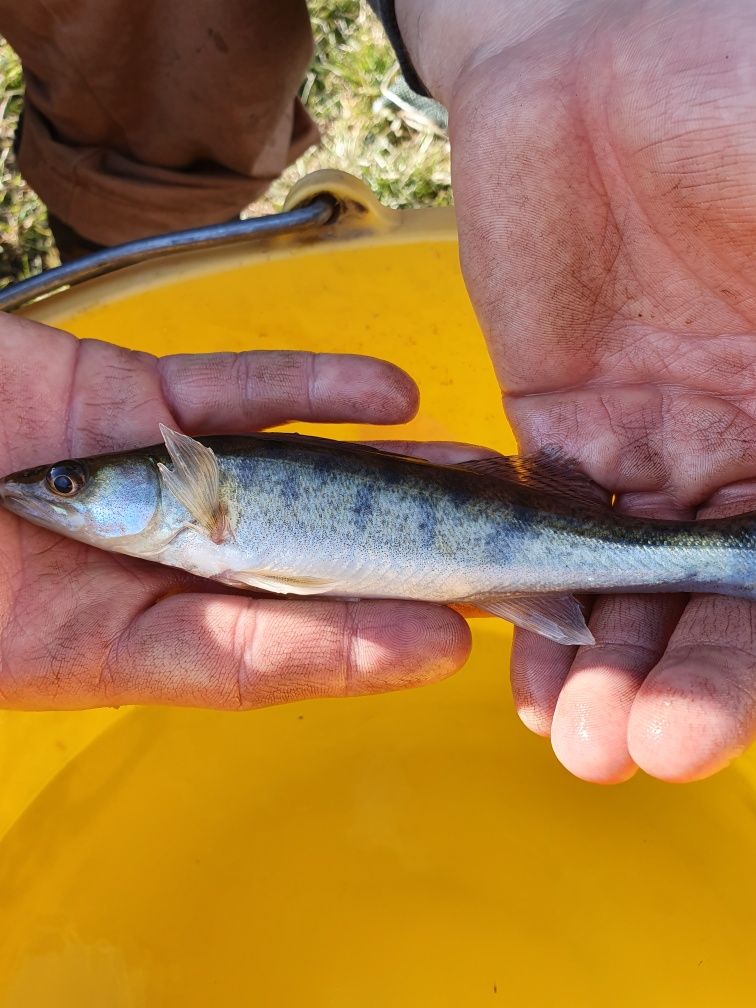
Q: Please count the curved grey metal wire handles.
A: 1